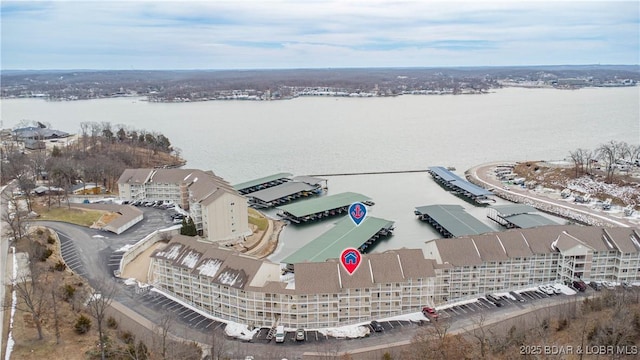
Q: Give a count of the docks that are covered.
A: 7